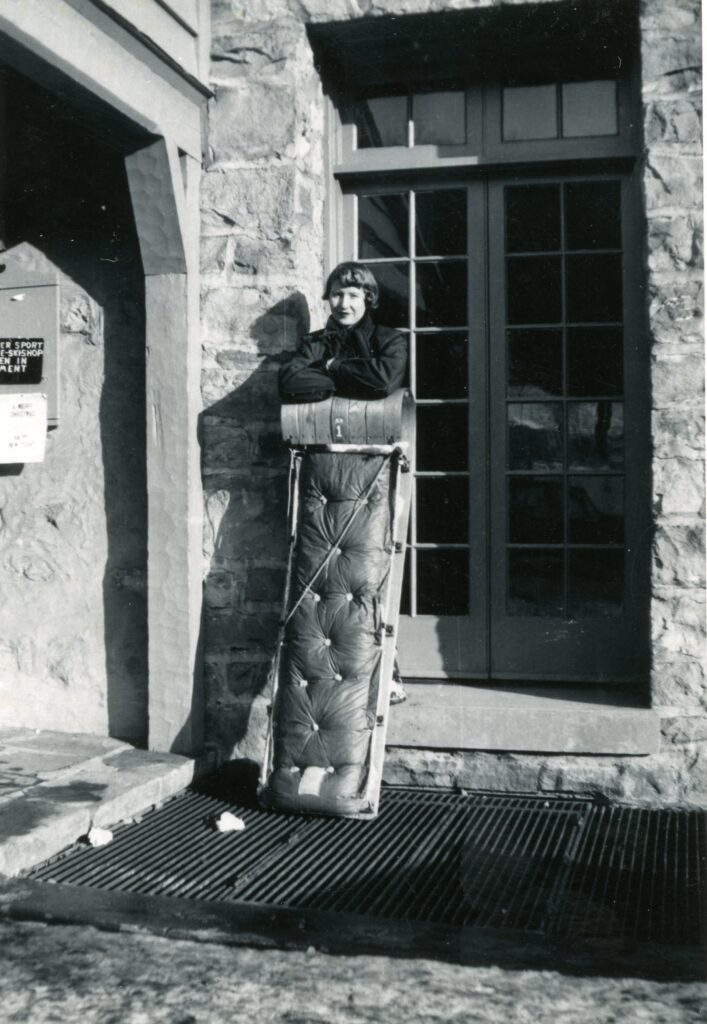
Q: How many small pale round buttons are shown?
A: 11